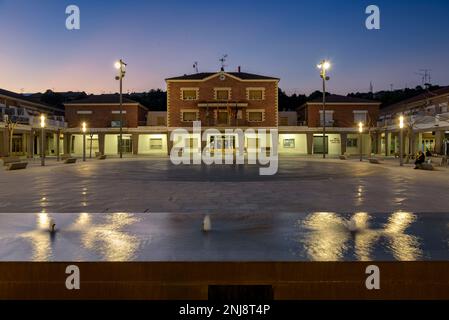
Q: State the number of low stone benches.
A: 6